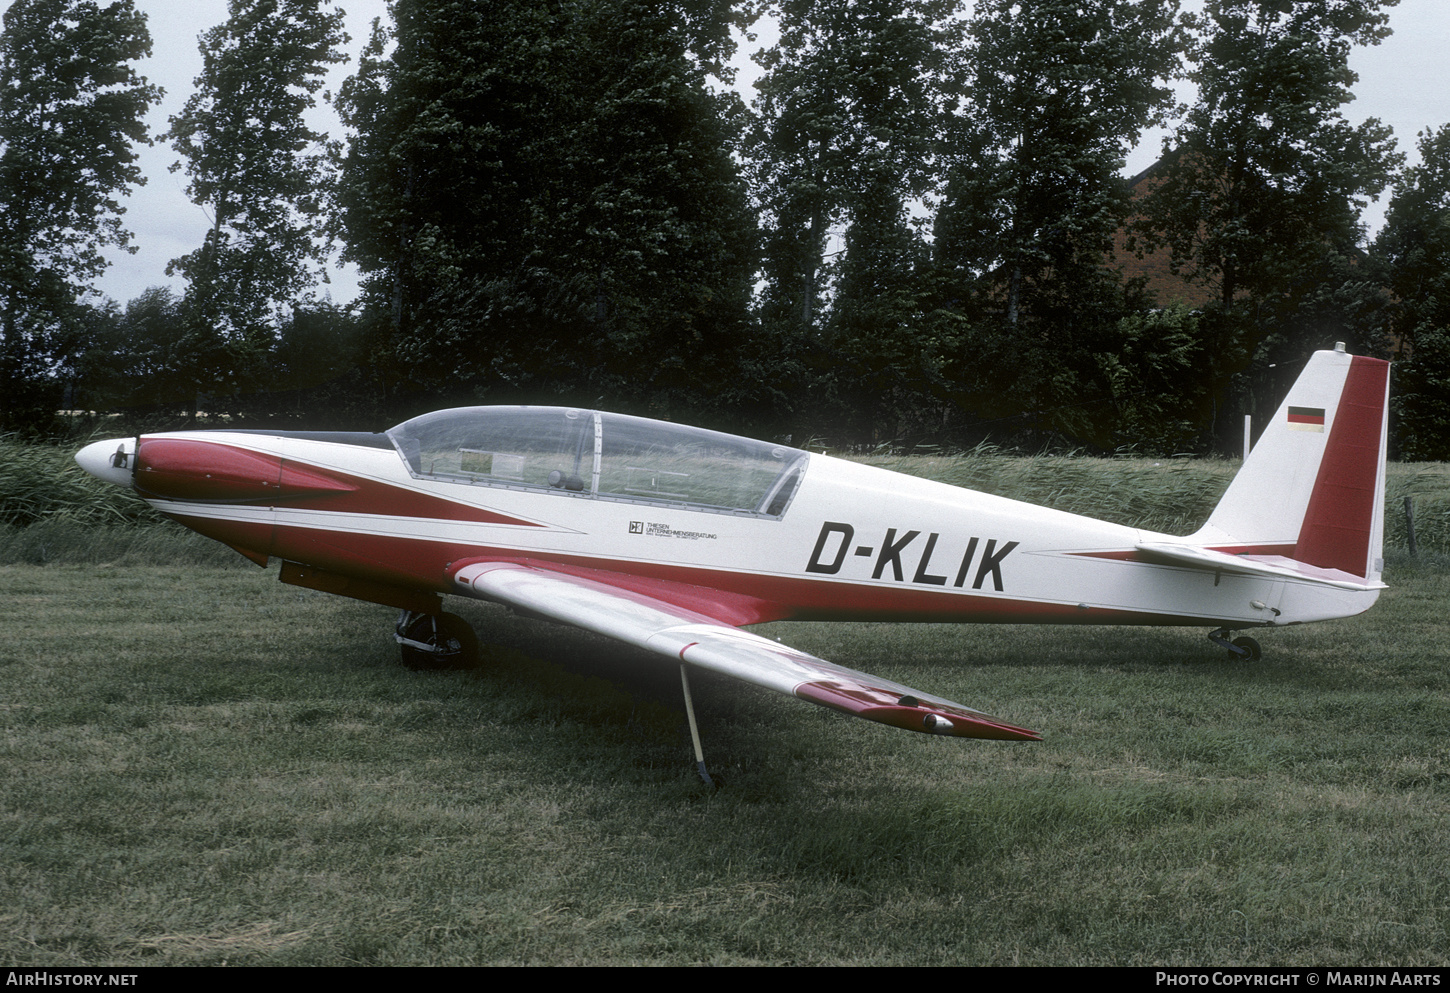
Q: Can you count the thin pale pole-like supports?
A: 1